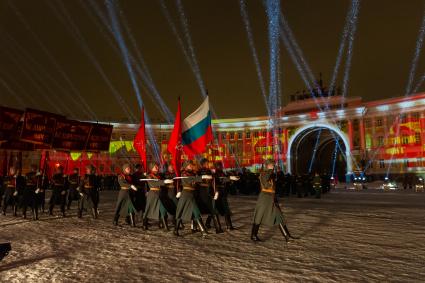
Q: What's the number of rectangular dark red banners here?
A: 4